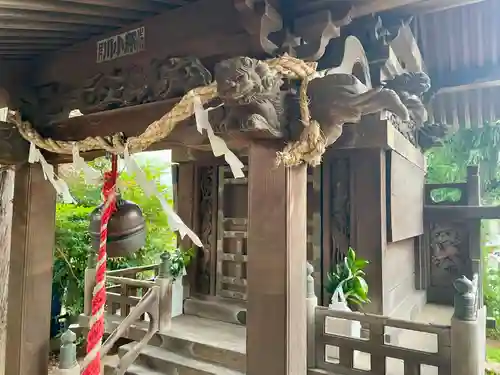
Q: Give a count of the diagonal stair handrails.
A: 1